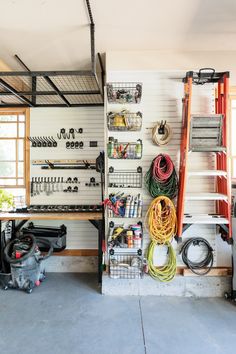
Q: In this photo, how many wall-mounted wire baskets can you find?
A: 7